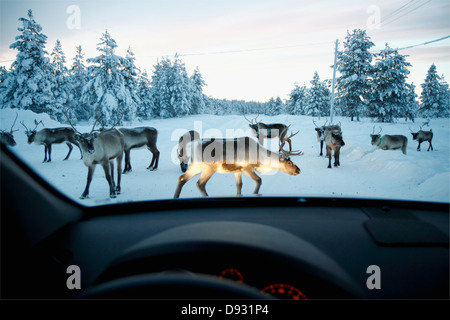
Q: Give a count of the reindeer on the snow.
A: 11